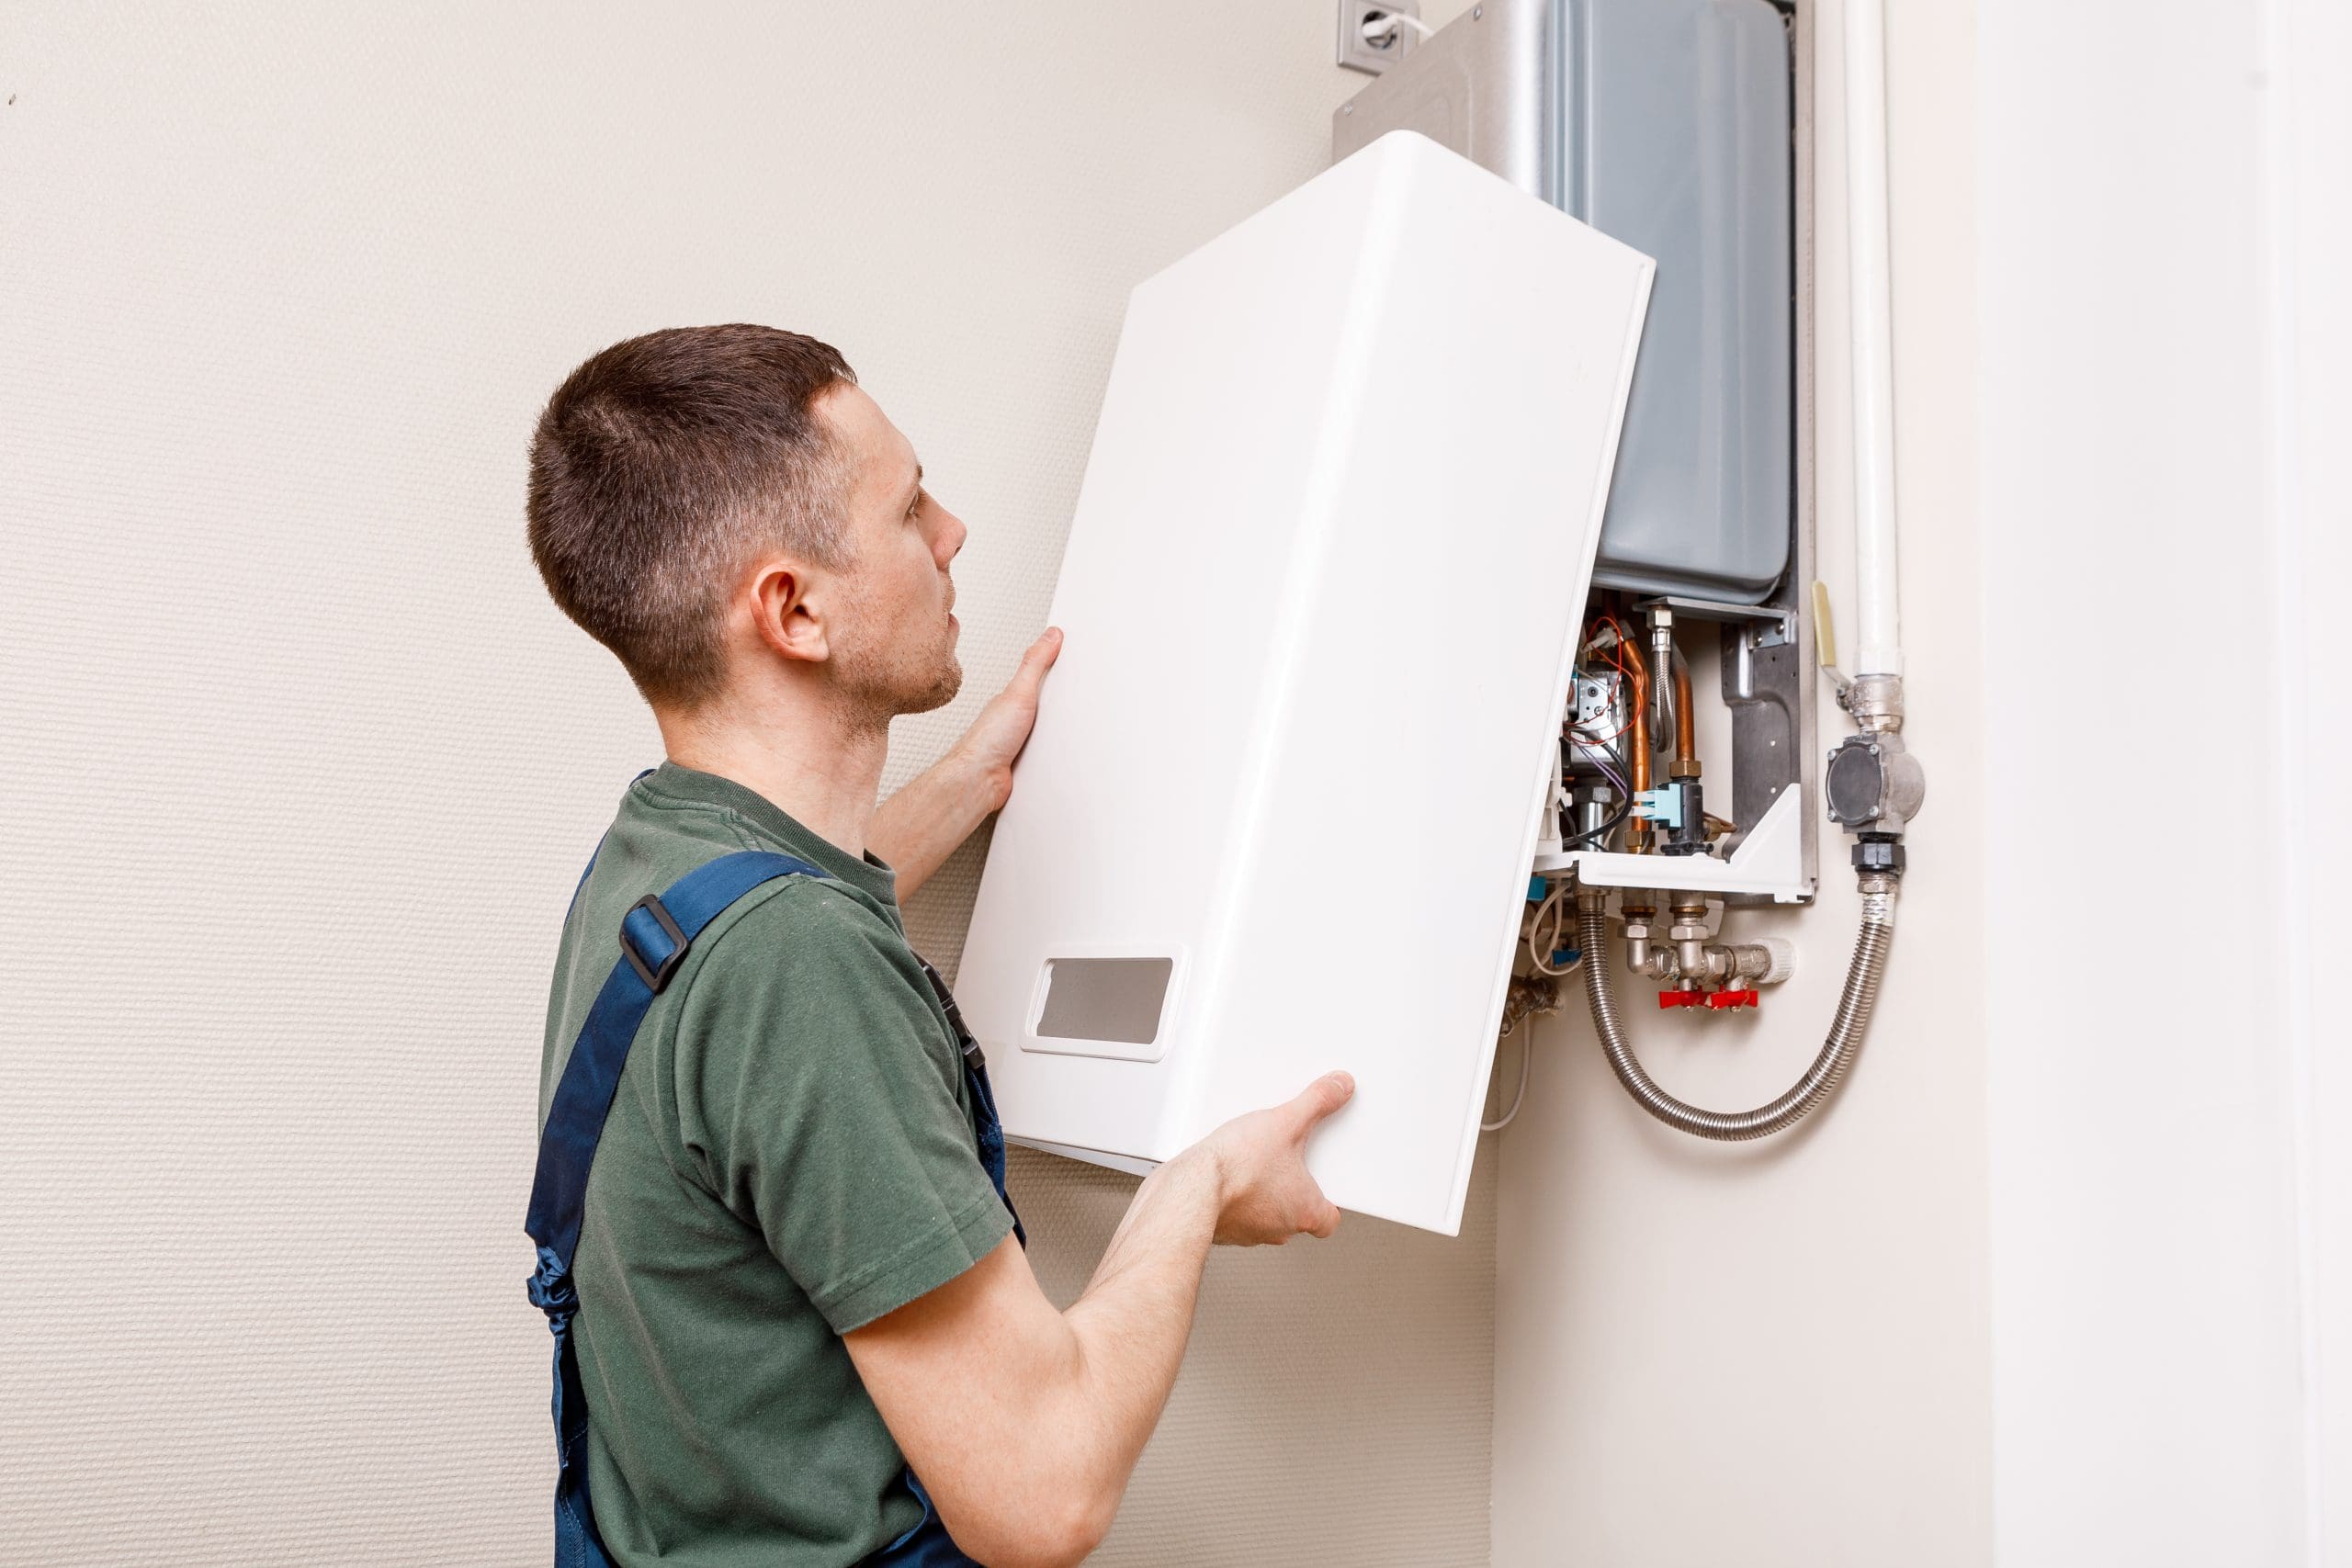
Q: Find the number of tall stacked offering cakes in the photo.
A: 0